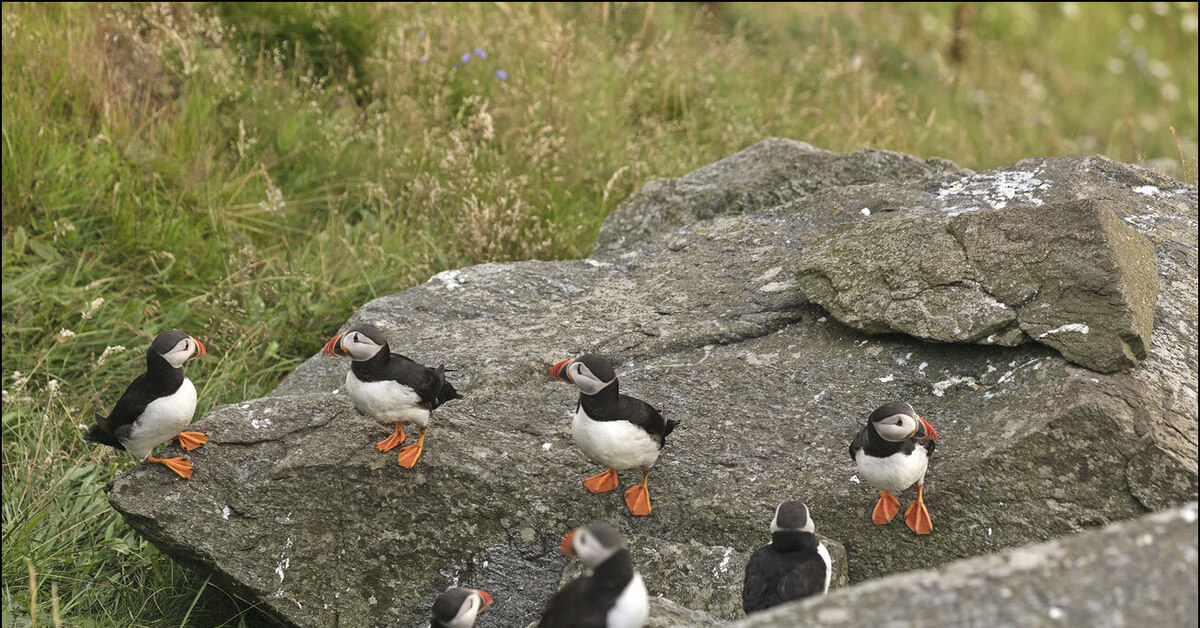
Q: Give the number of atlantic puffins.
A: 7